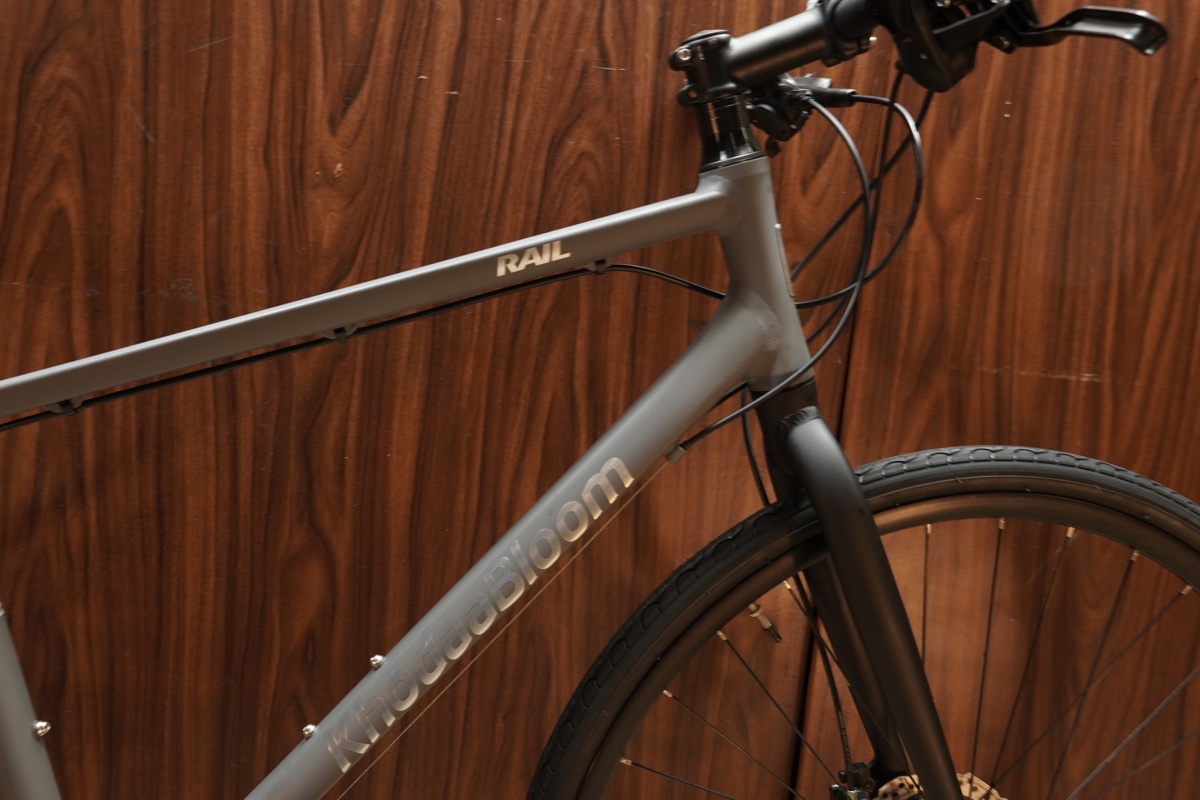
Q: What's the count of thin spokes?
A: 11